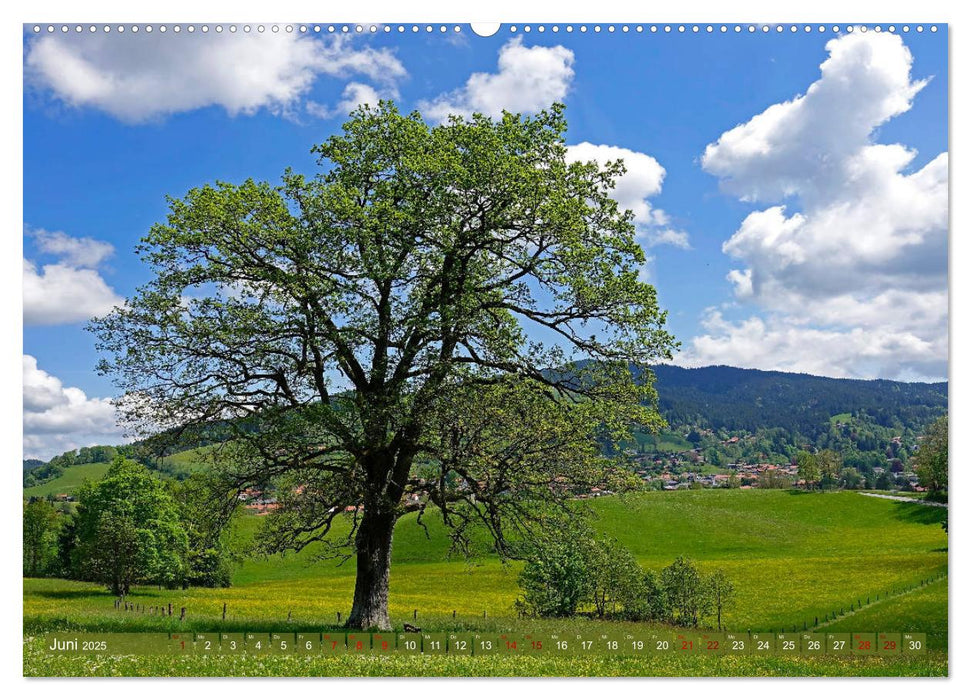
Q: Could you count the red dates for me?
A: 10